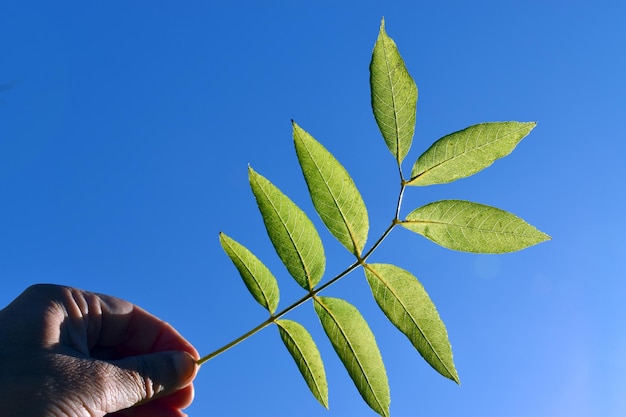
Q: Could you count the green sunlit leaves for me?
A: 9